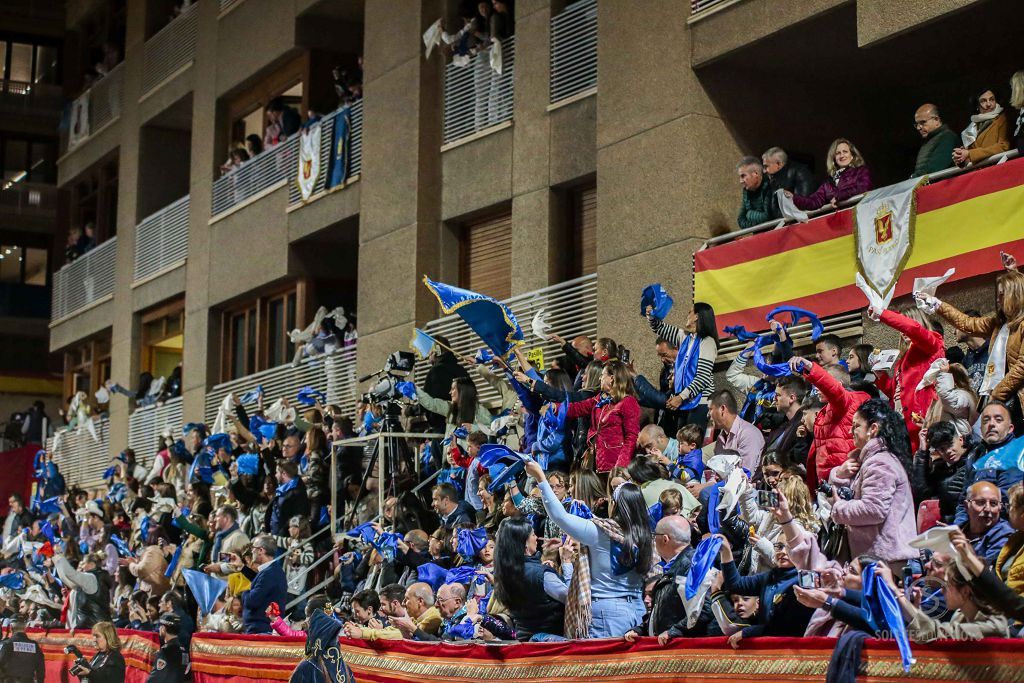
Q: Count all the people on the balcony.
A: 6